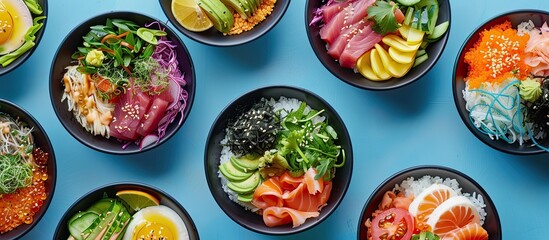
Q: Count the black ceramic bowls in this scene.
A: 9